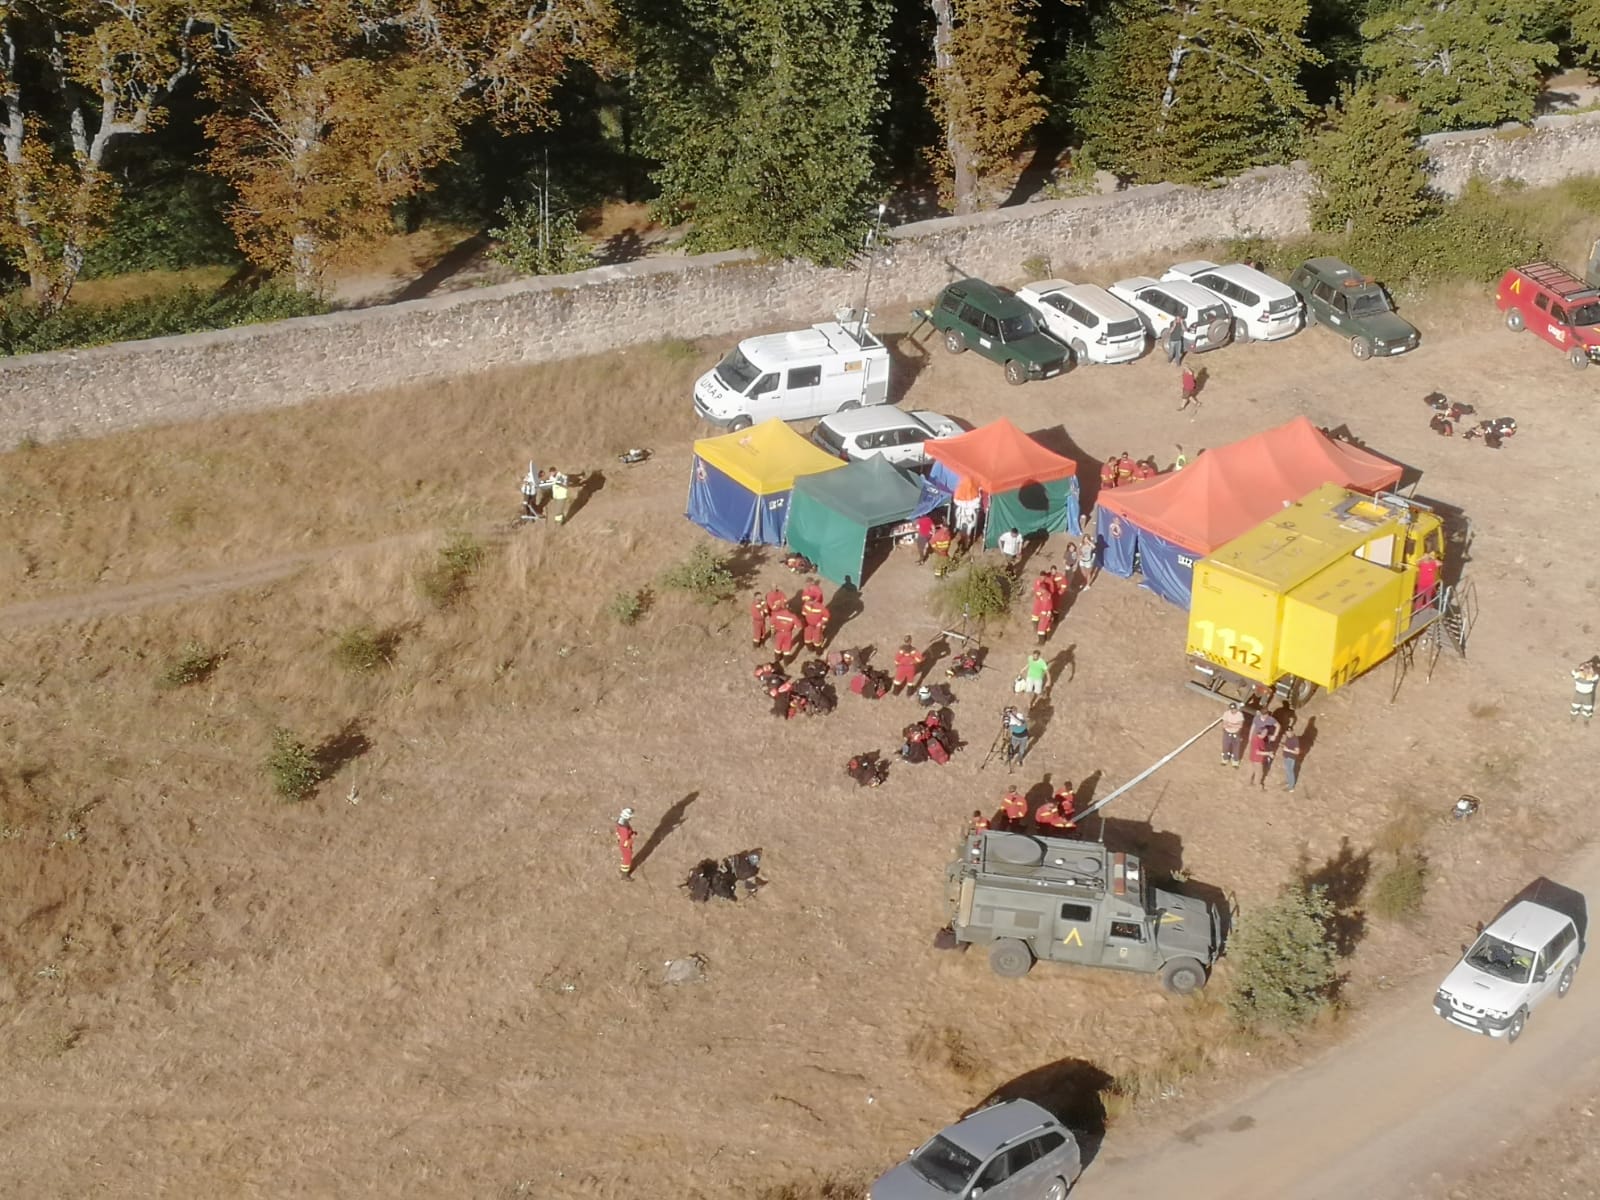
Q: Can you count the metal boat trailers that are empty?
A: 0